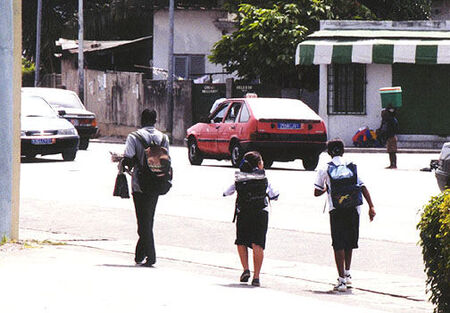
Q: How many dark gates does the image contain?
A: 2